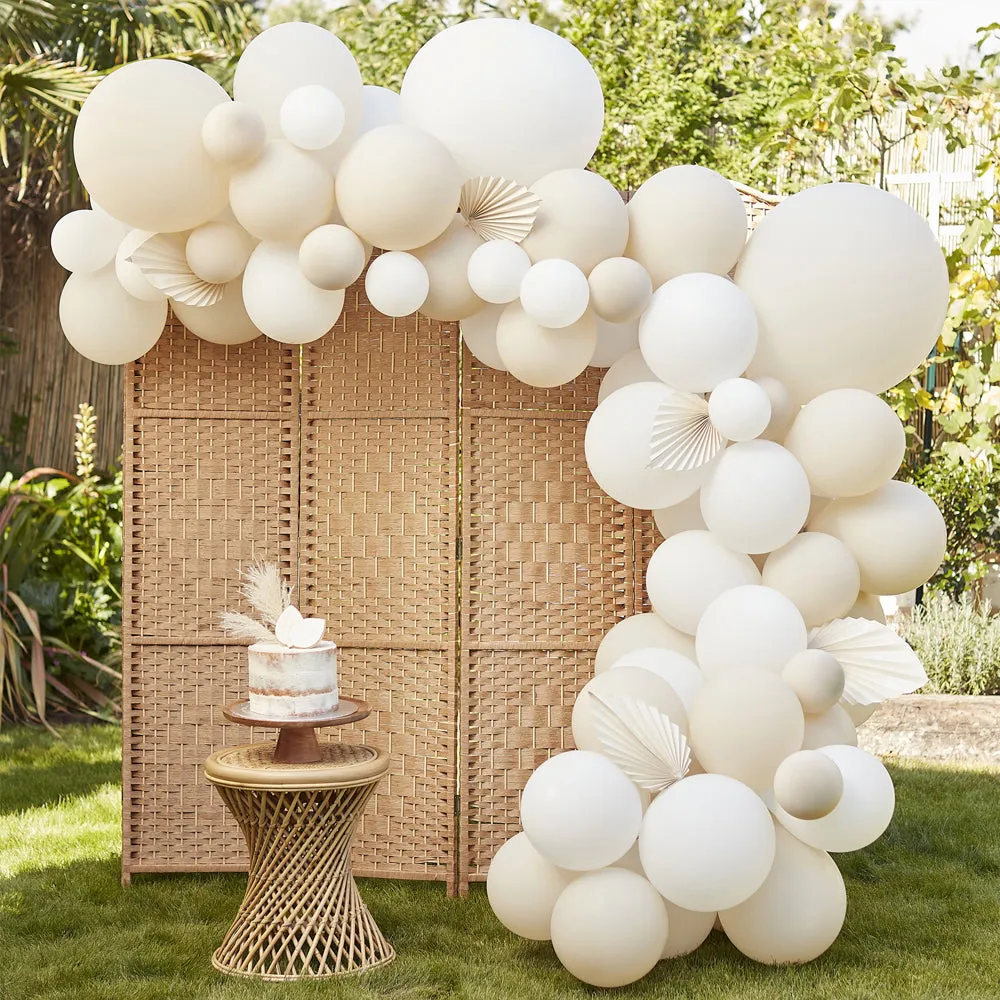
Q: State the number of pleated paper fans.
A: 5